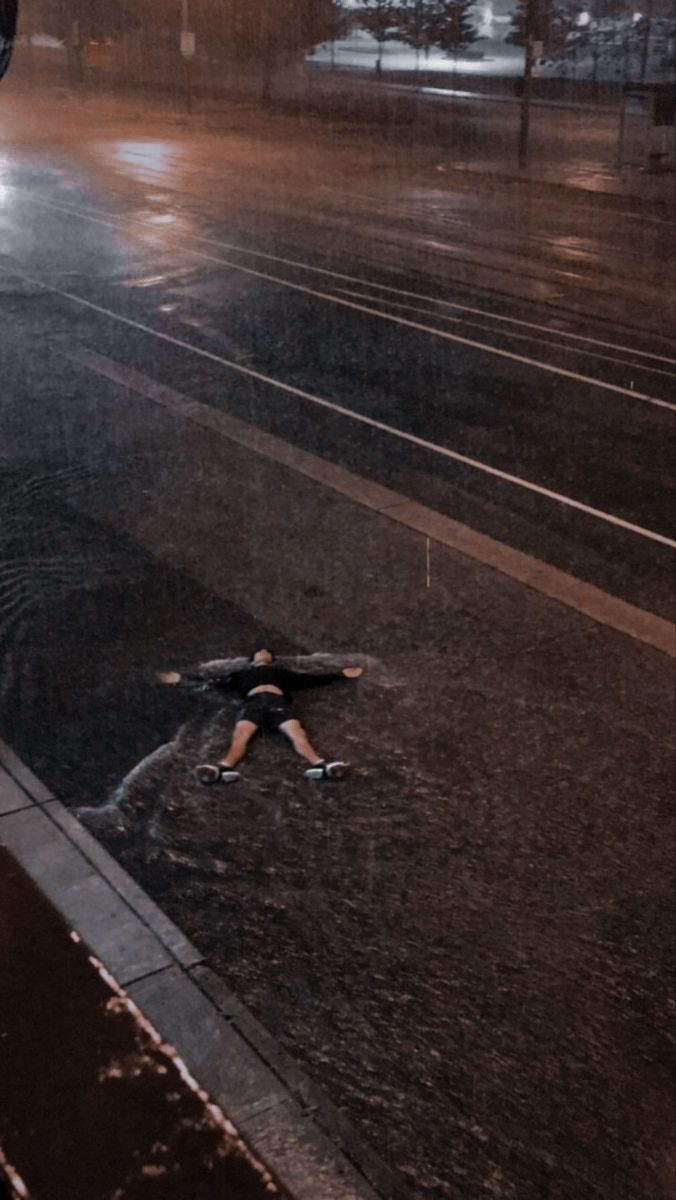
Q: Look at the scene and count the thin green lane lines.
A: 0